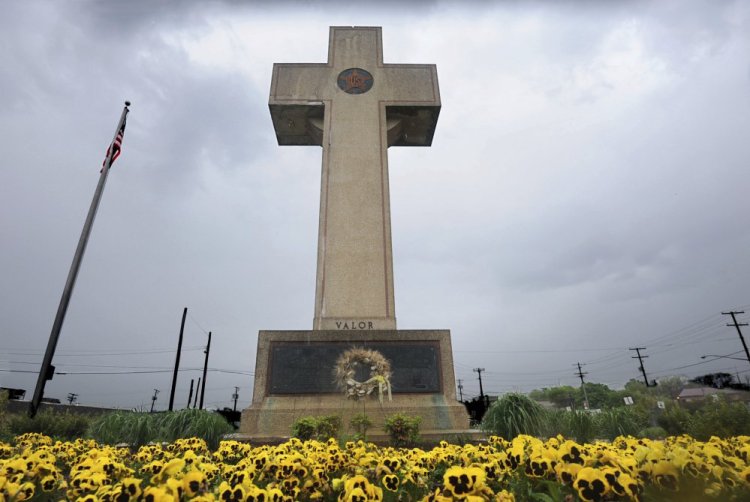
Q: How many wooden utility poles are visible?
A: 12